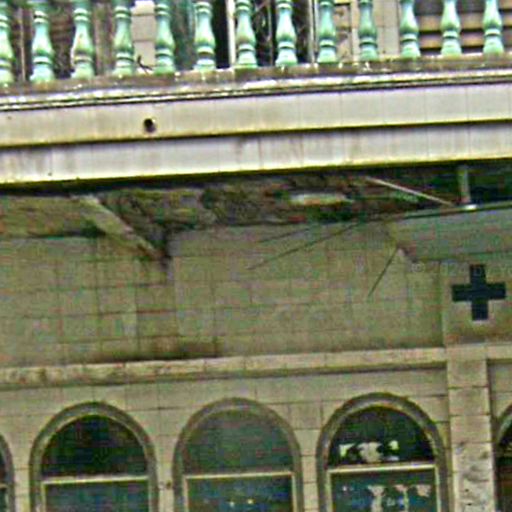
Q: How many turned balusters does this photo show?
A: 13